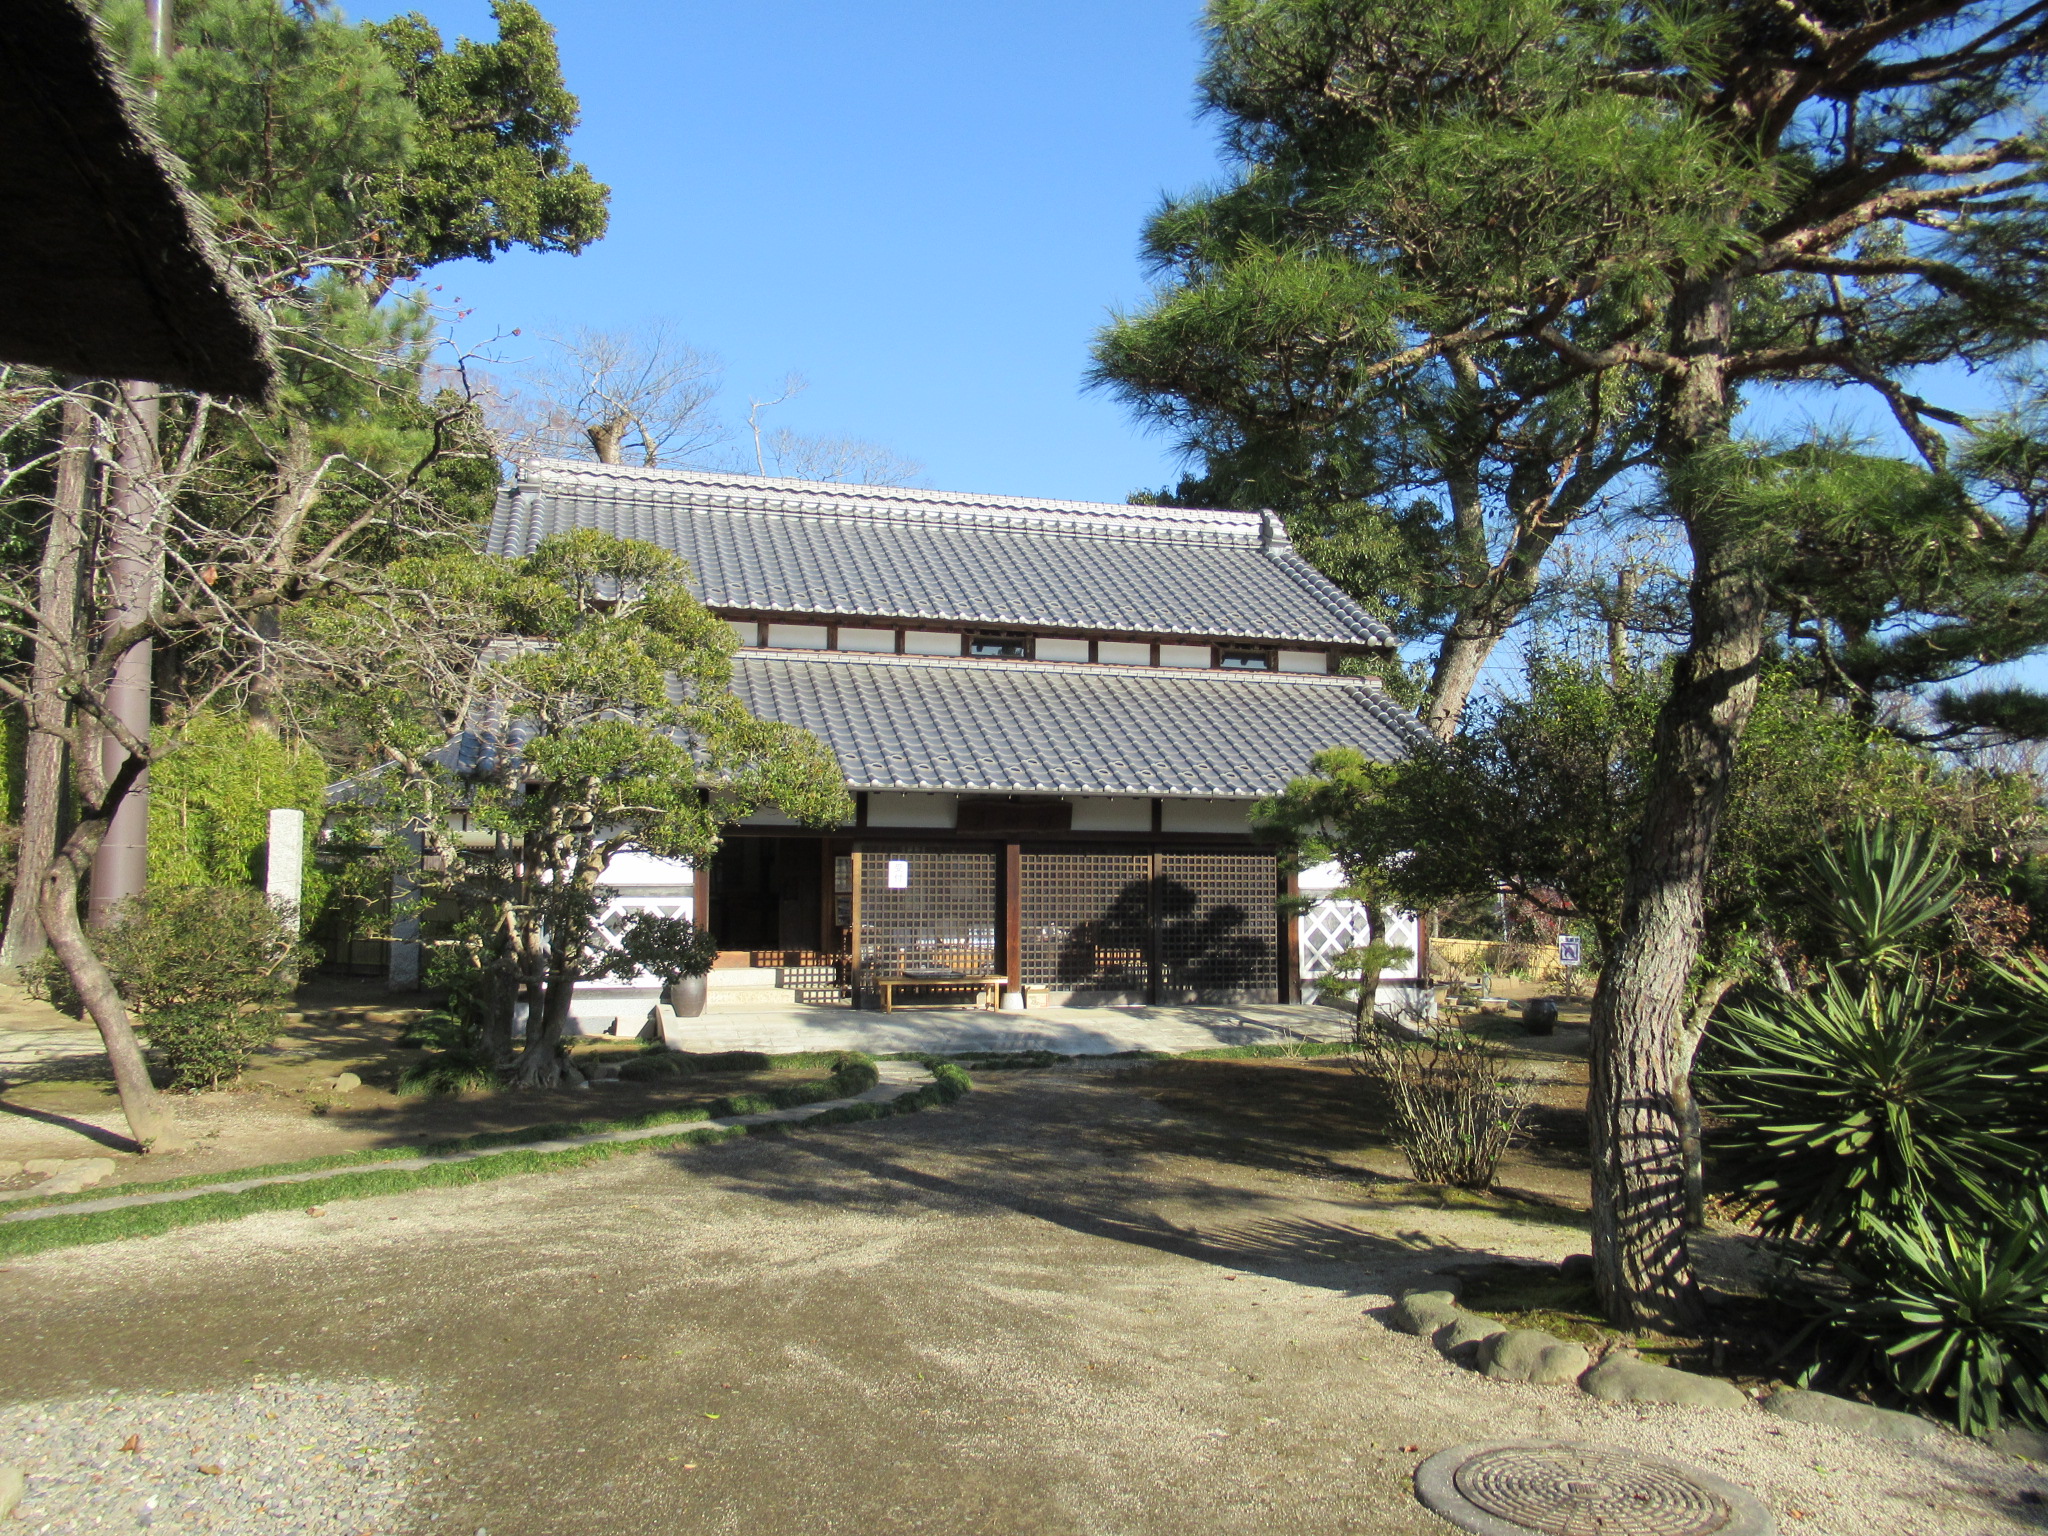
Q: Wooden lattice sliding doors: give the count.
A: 3